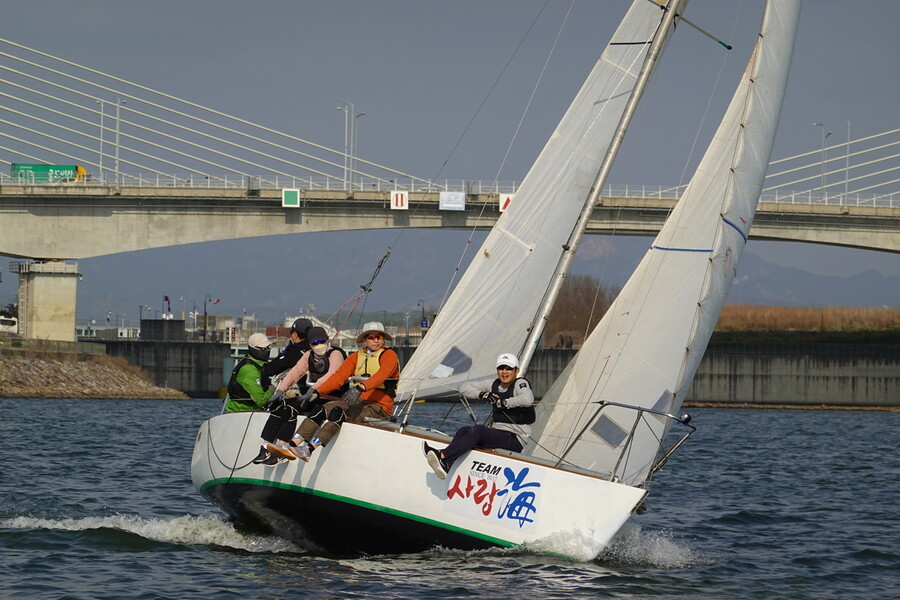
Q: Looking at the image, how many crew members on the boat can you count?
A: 5